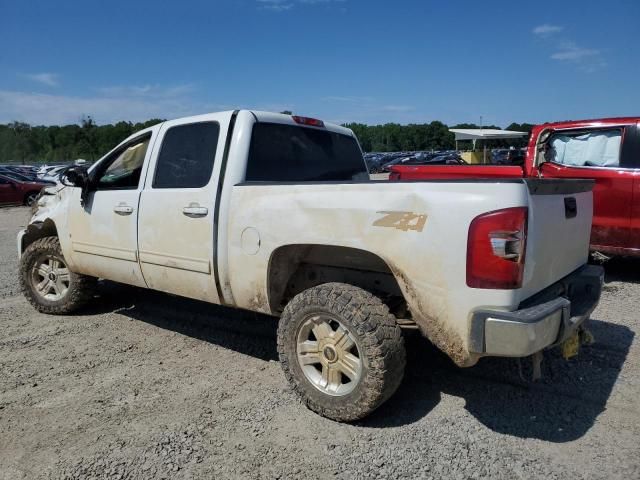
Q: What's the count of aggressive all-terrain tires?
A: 2